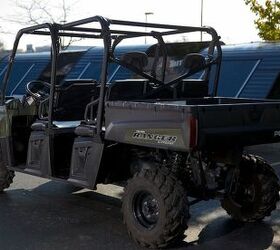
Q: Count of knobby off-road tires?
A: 3